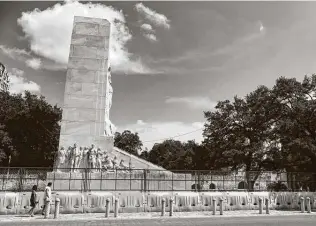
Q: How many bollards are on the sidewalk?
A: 12